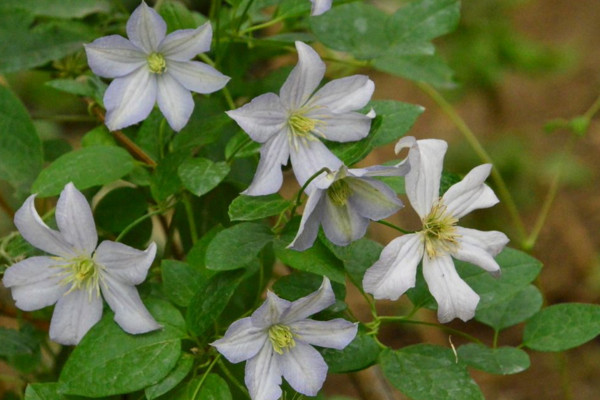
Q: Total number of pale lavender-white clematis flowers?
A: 6